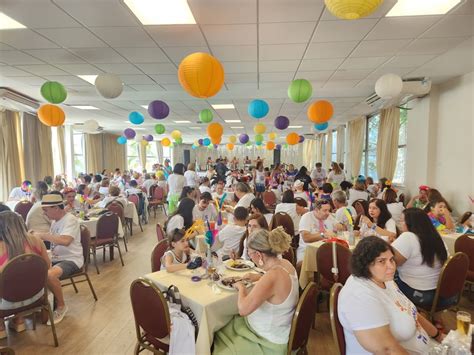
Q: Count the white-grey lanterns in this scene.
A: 3